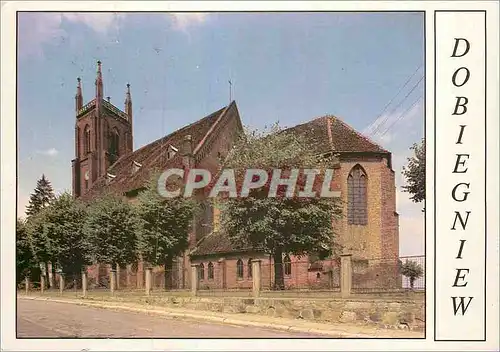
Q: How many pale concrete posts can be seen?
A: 9